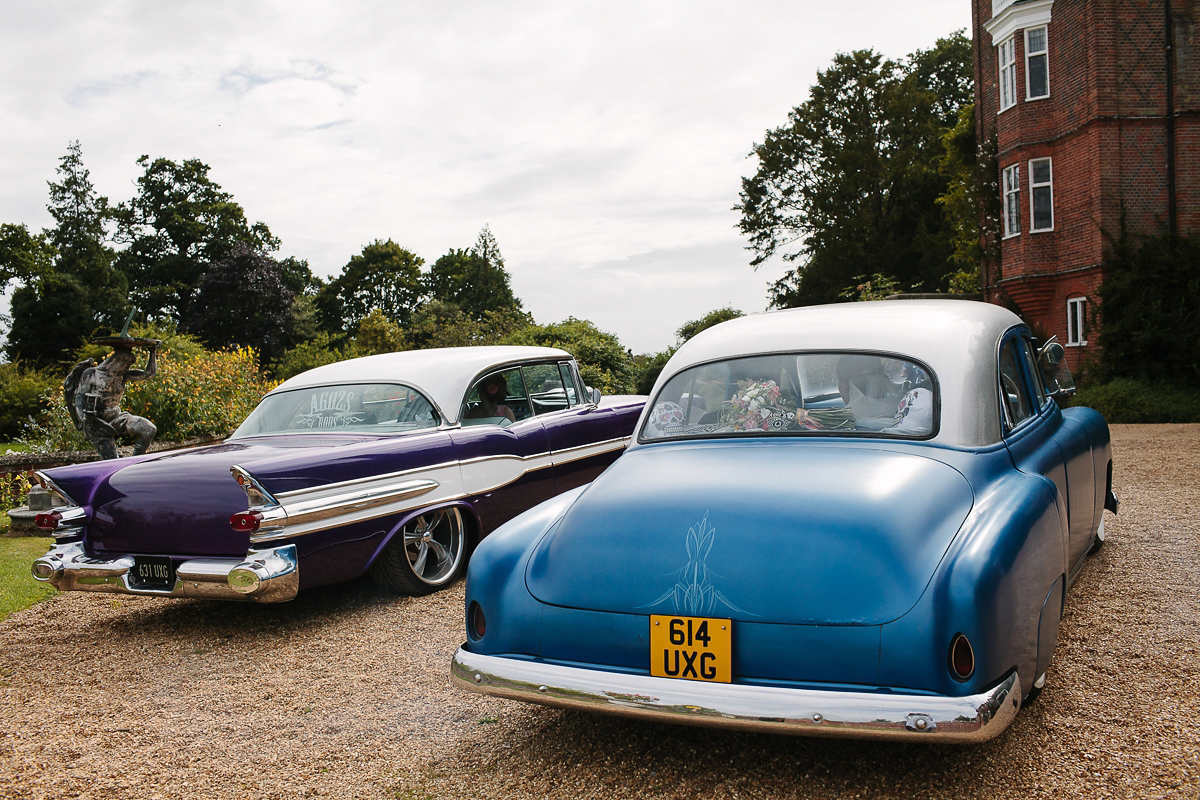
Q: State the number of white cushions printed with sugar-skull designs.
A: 2